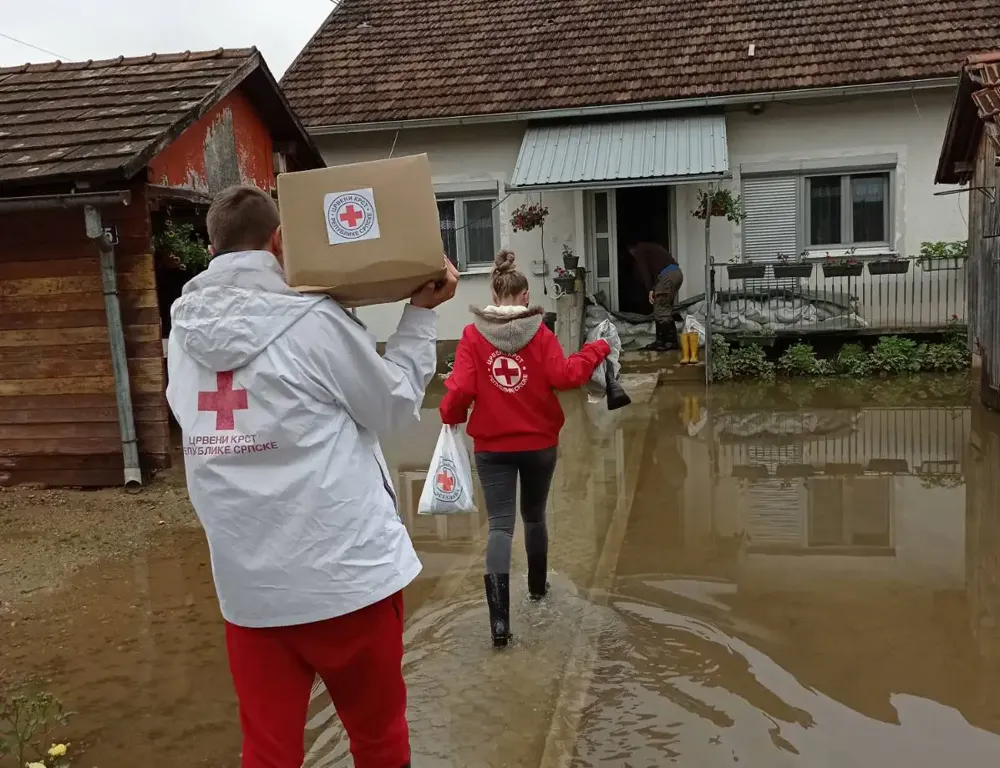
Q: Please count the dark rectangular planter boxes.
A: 4